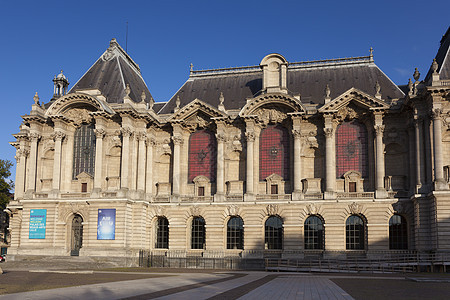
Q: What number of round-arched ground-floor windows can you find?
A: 7